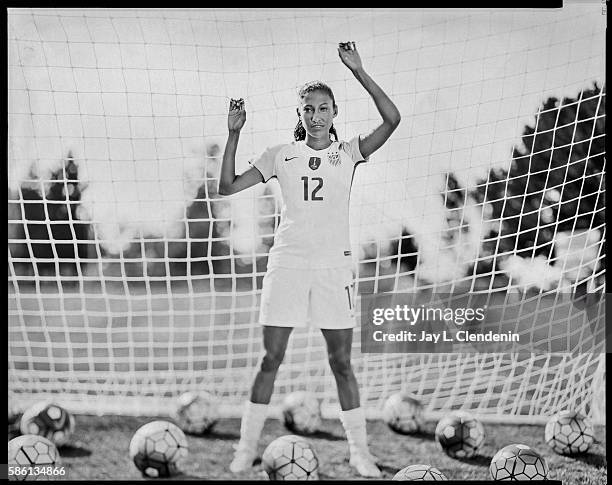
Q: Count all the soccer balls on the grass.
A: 11